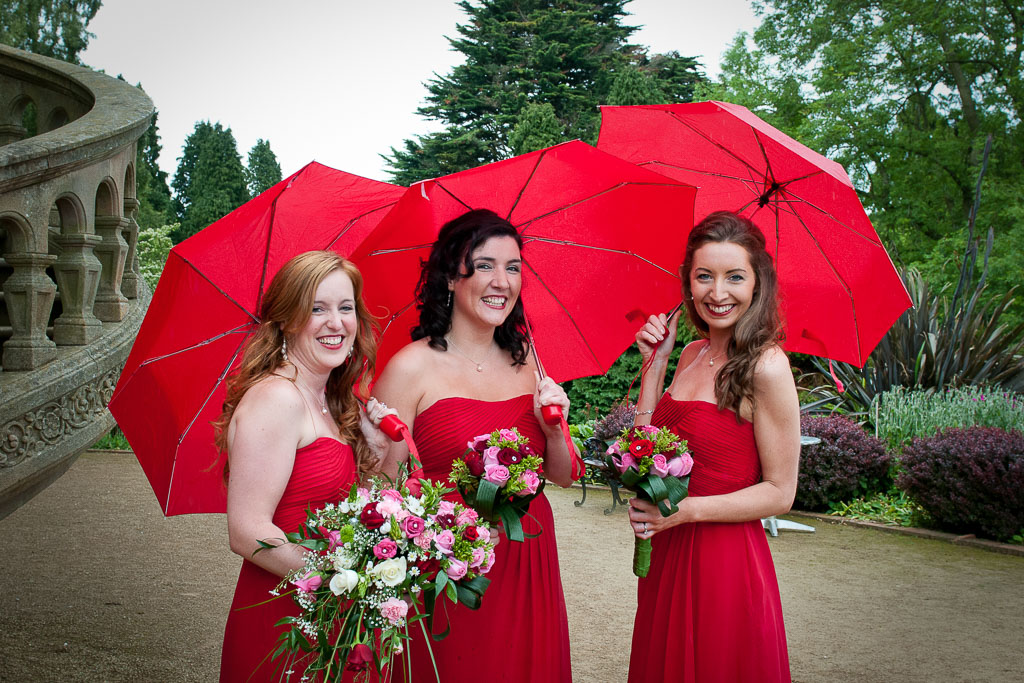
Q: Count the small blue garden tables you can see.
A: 1